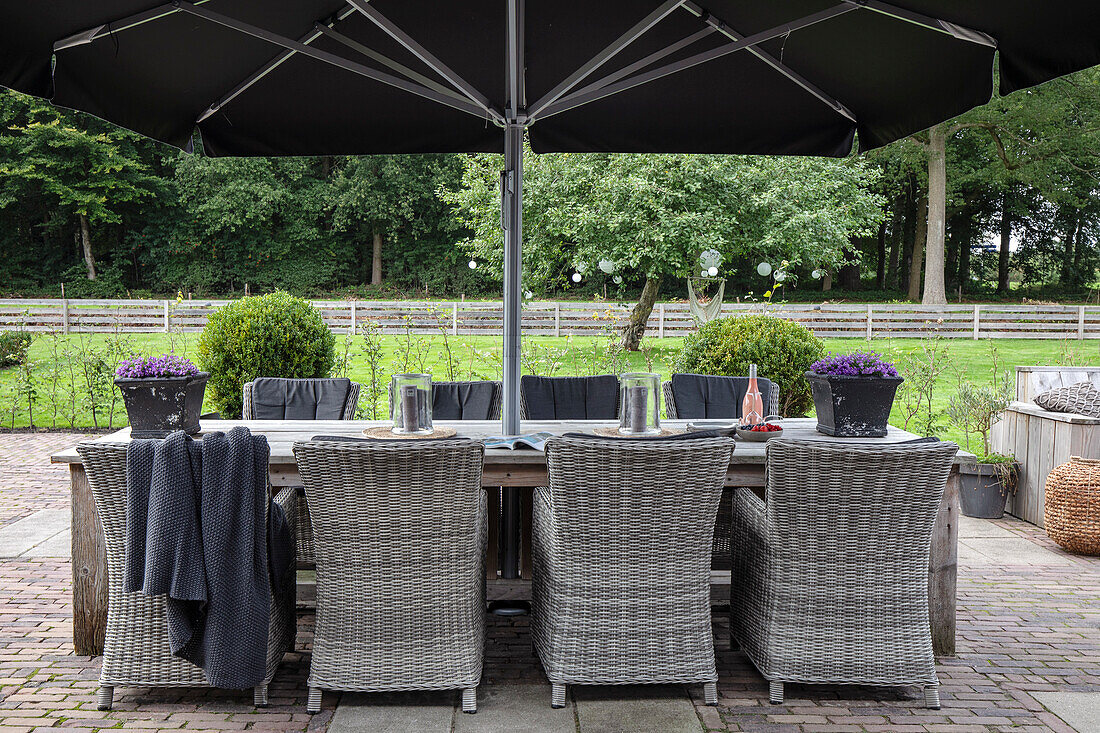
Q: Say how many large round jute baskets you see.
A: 1